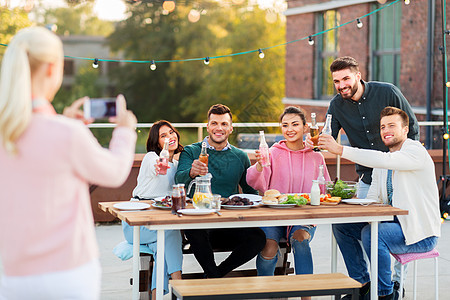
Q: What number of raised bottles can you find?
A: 5